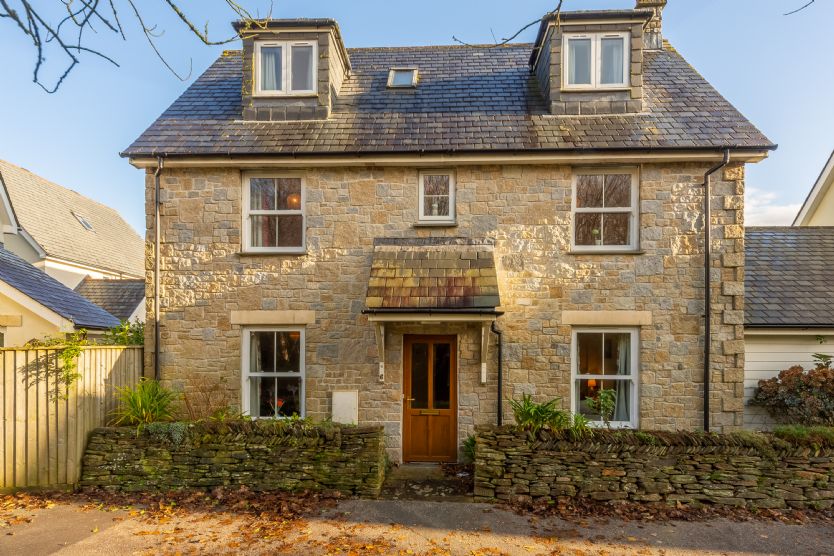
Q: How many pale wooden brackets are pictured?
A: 2